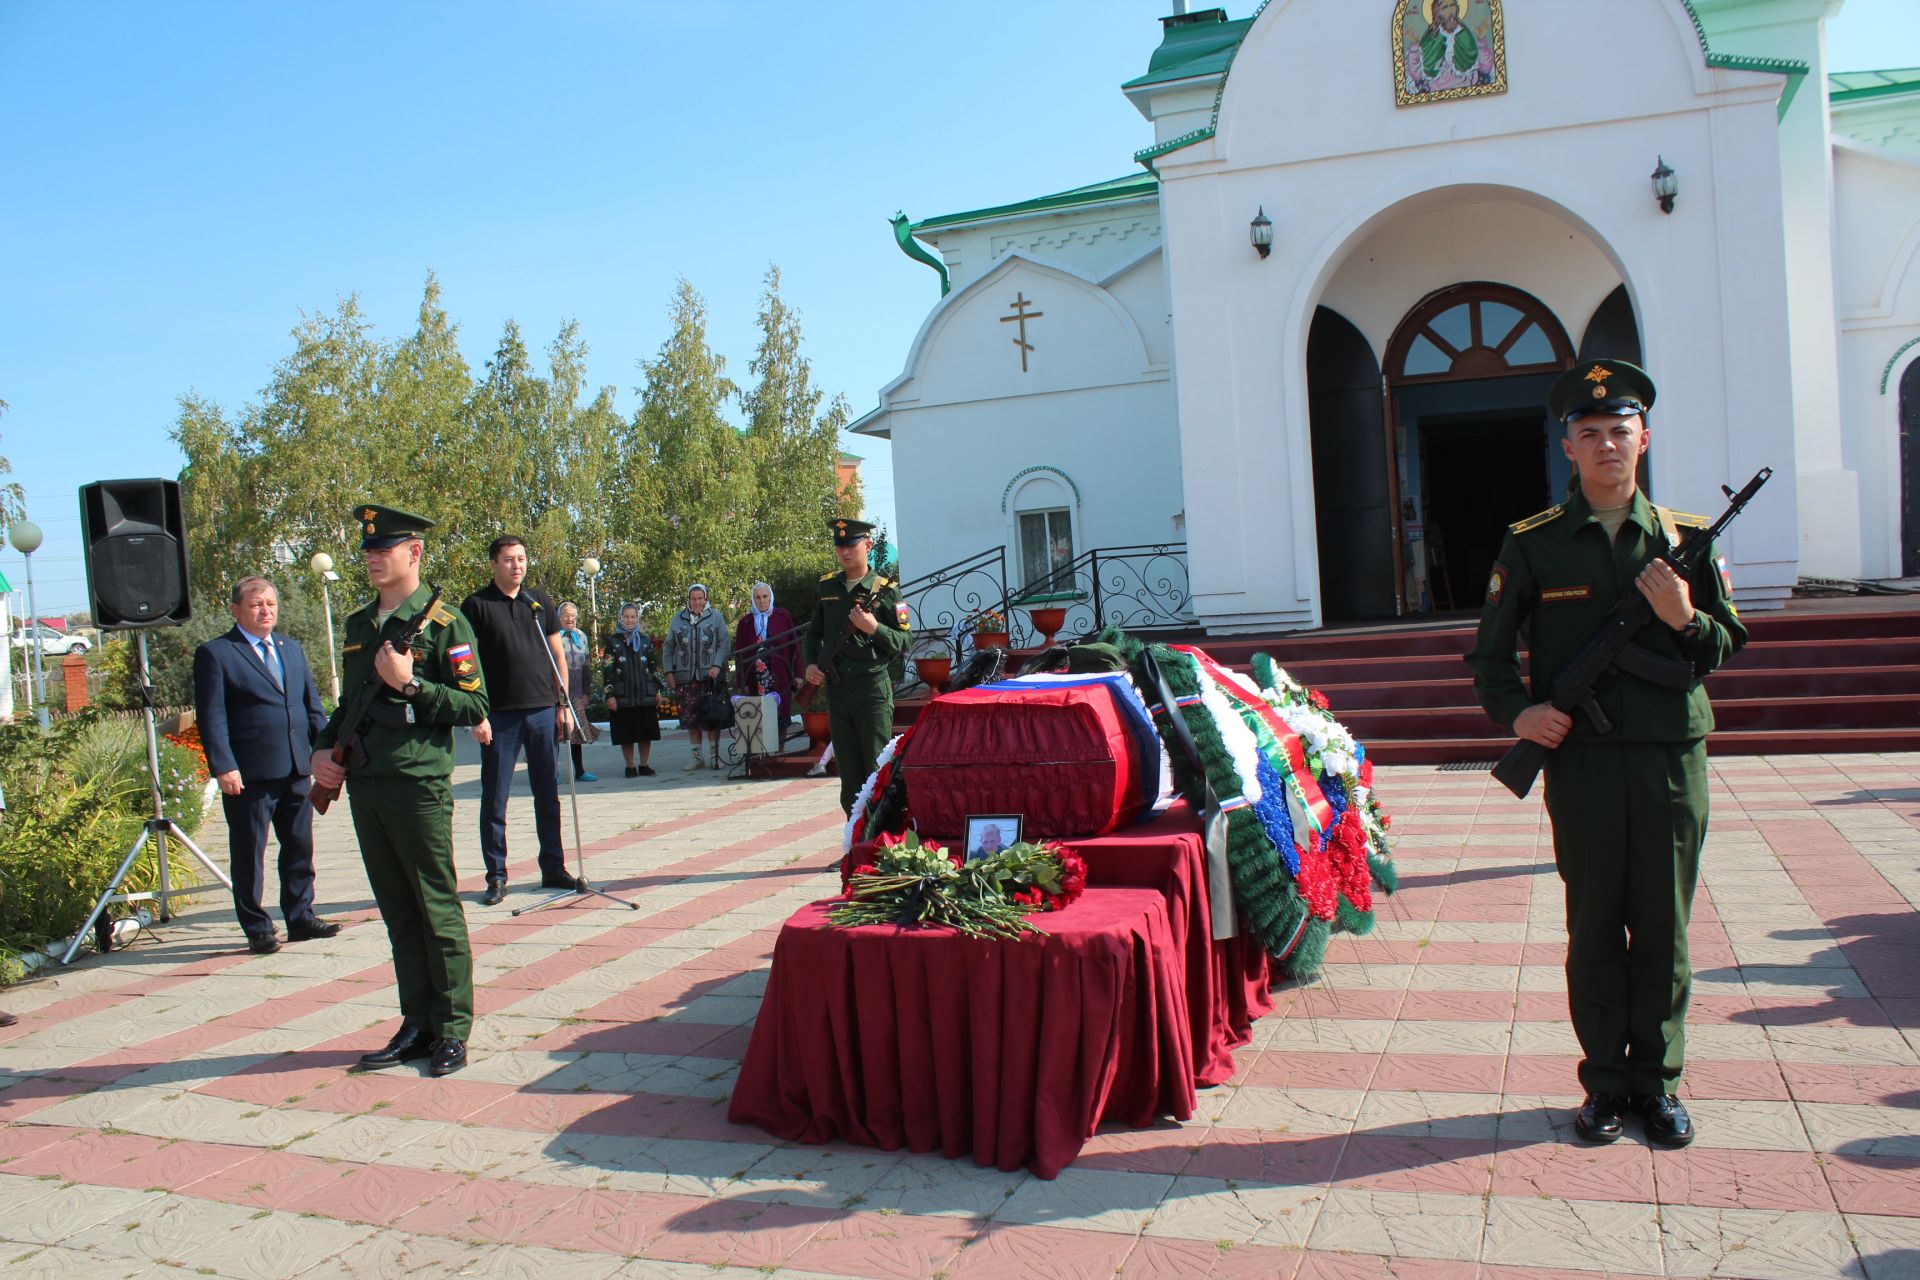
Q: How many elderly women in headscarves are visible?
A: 4